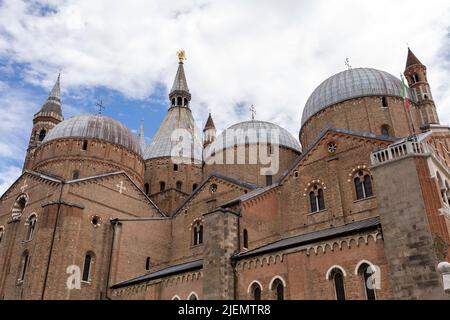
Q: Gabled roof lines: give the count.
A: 4